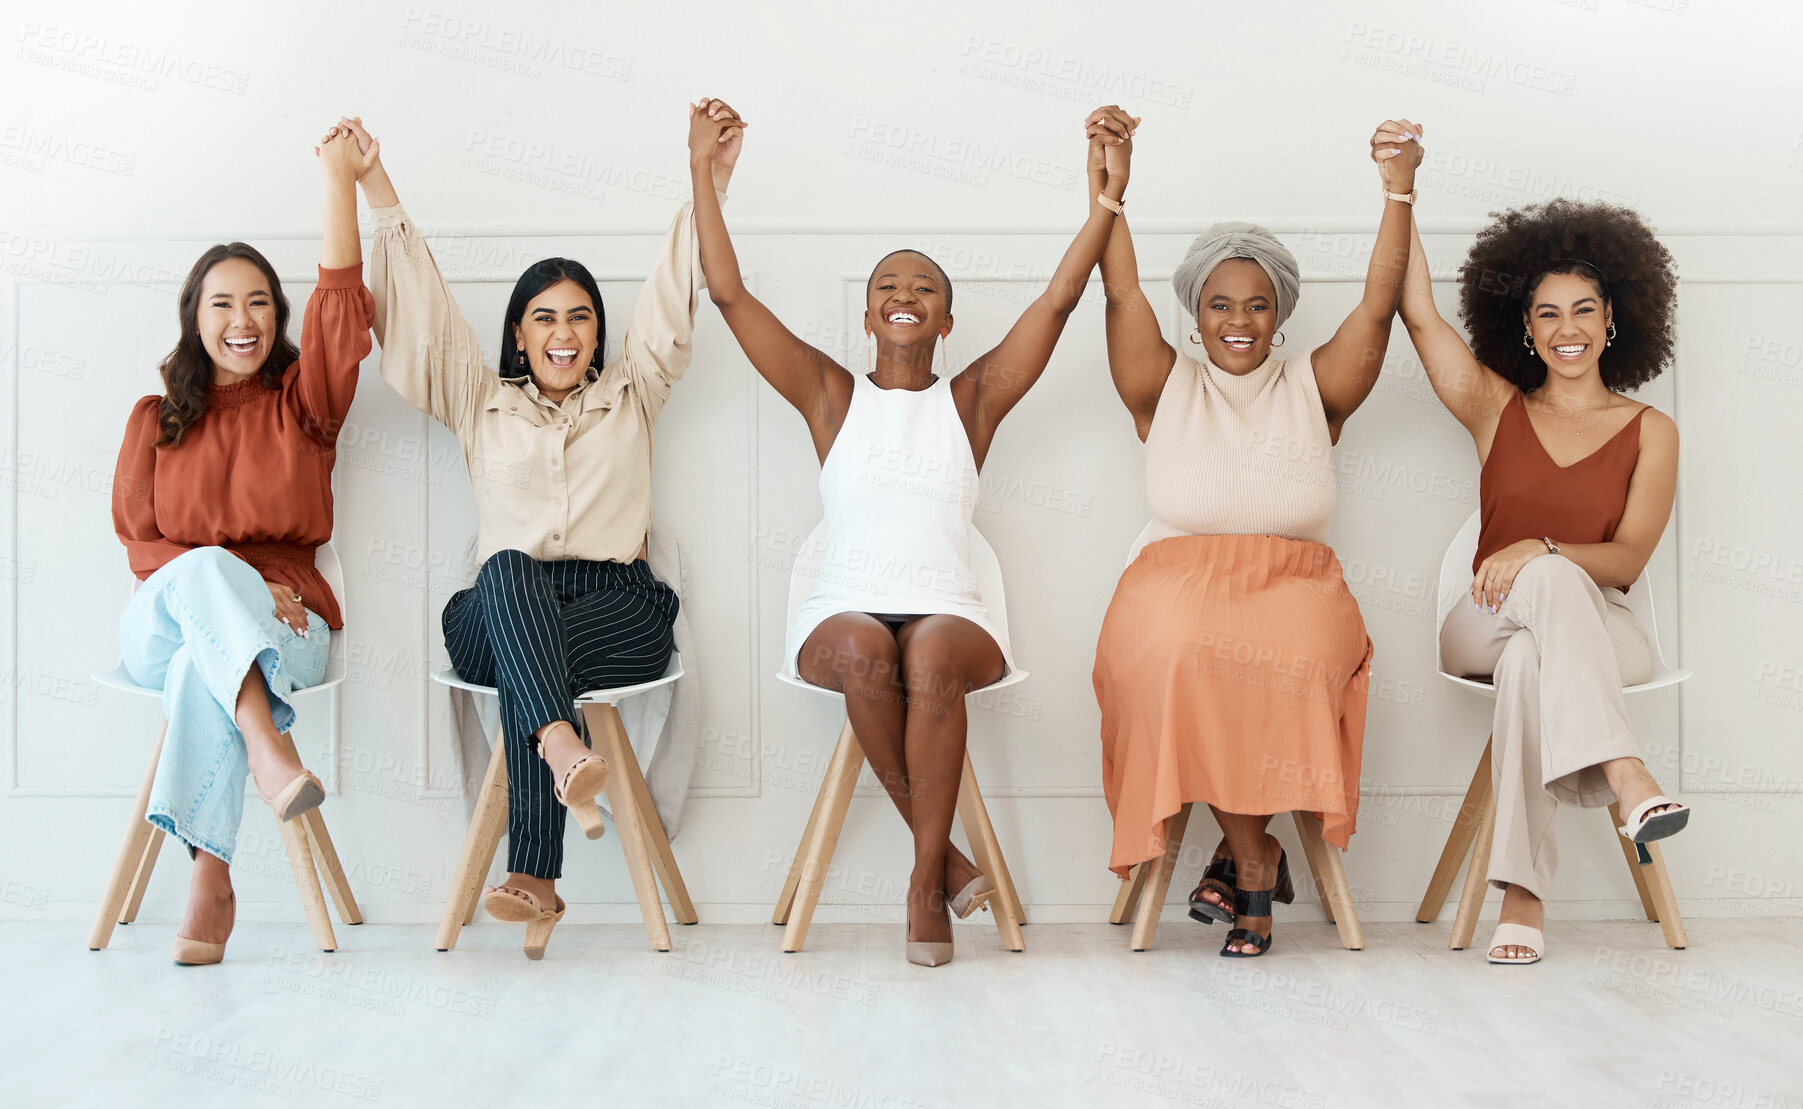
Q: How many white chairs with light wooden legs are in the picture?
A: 5